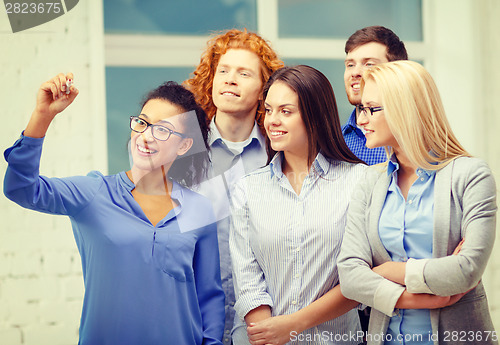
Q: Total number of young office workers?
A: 5